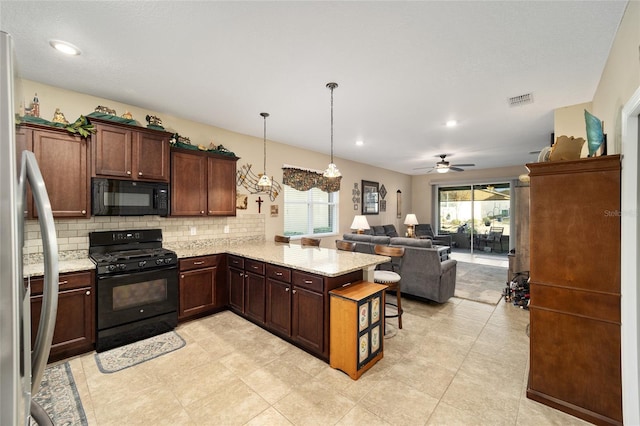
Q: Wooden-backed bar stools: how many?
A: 4